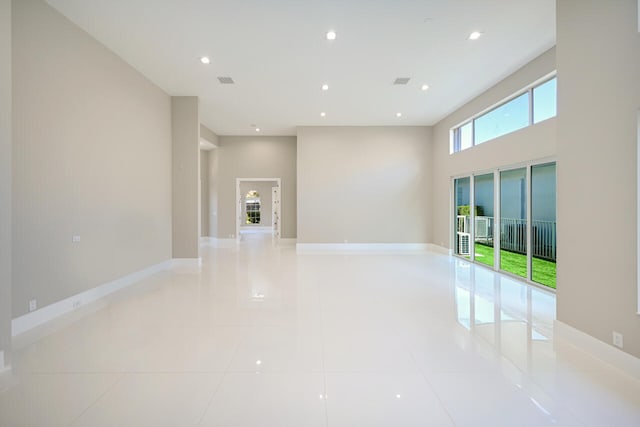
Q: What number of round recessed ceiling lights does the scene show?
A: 8